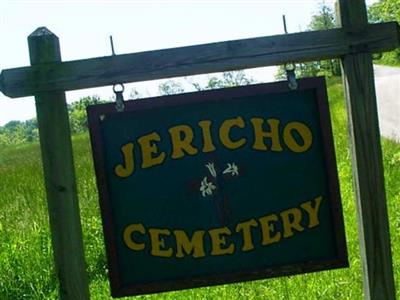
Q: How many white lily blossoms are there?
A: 3